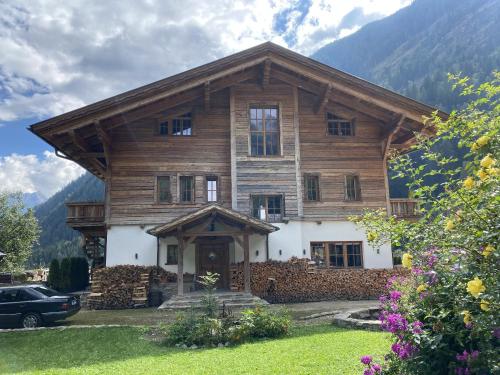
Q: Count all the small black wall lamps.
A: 5